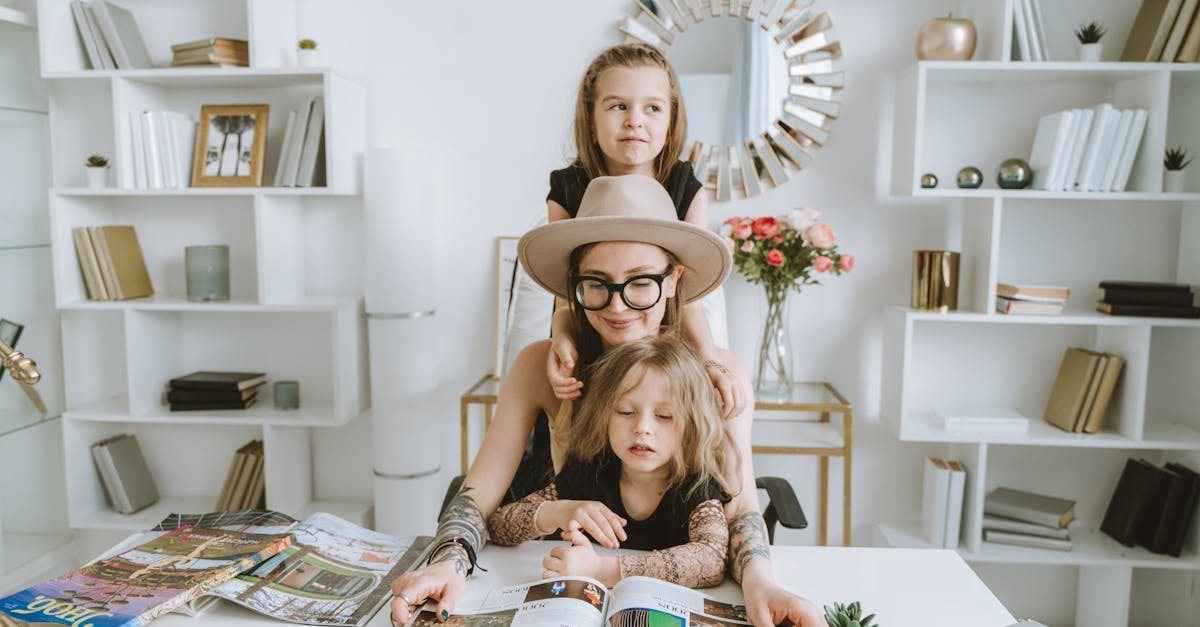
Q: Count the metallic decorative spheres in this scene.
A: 3